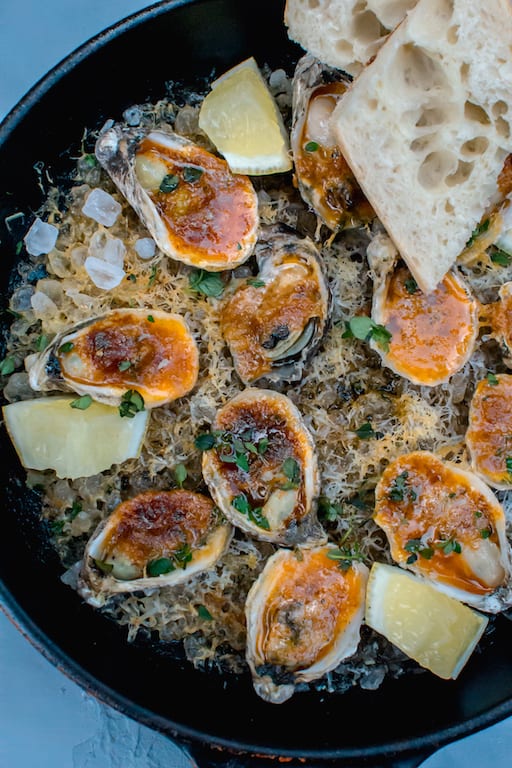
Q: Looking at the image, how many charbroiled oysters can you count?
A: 12